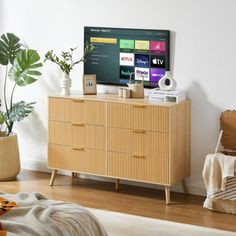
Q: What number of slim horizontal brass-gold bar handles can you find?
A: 6